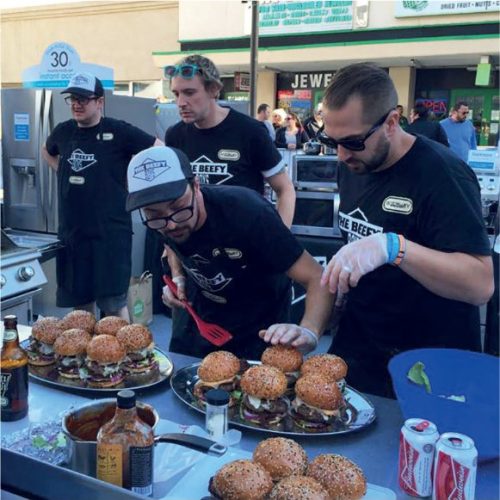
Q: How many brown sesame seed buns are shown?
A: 15